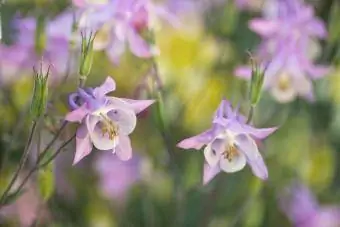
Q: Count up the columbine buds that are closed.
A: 3